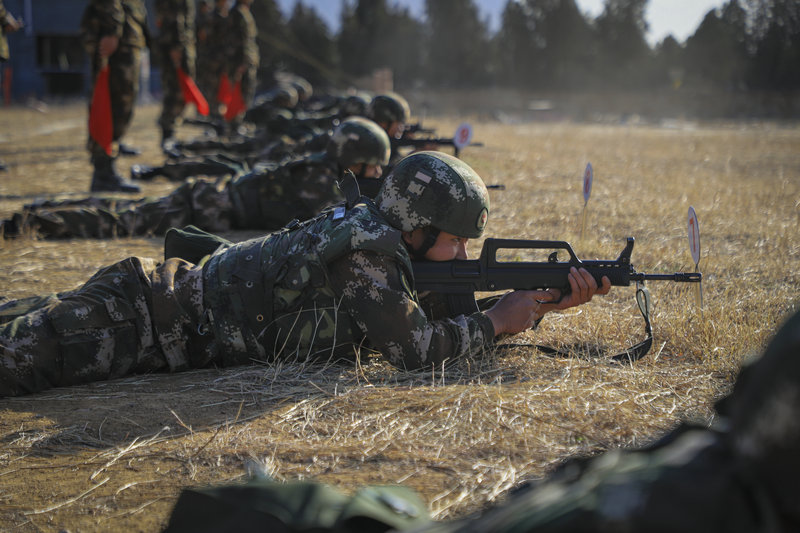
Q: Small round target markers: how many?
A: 3